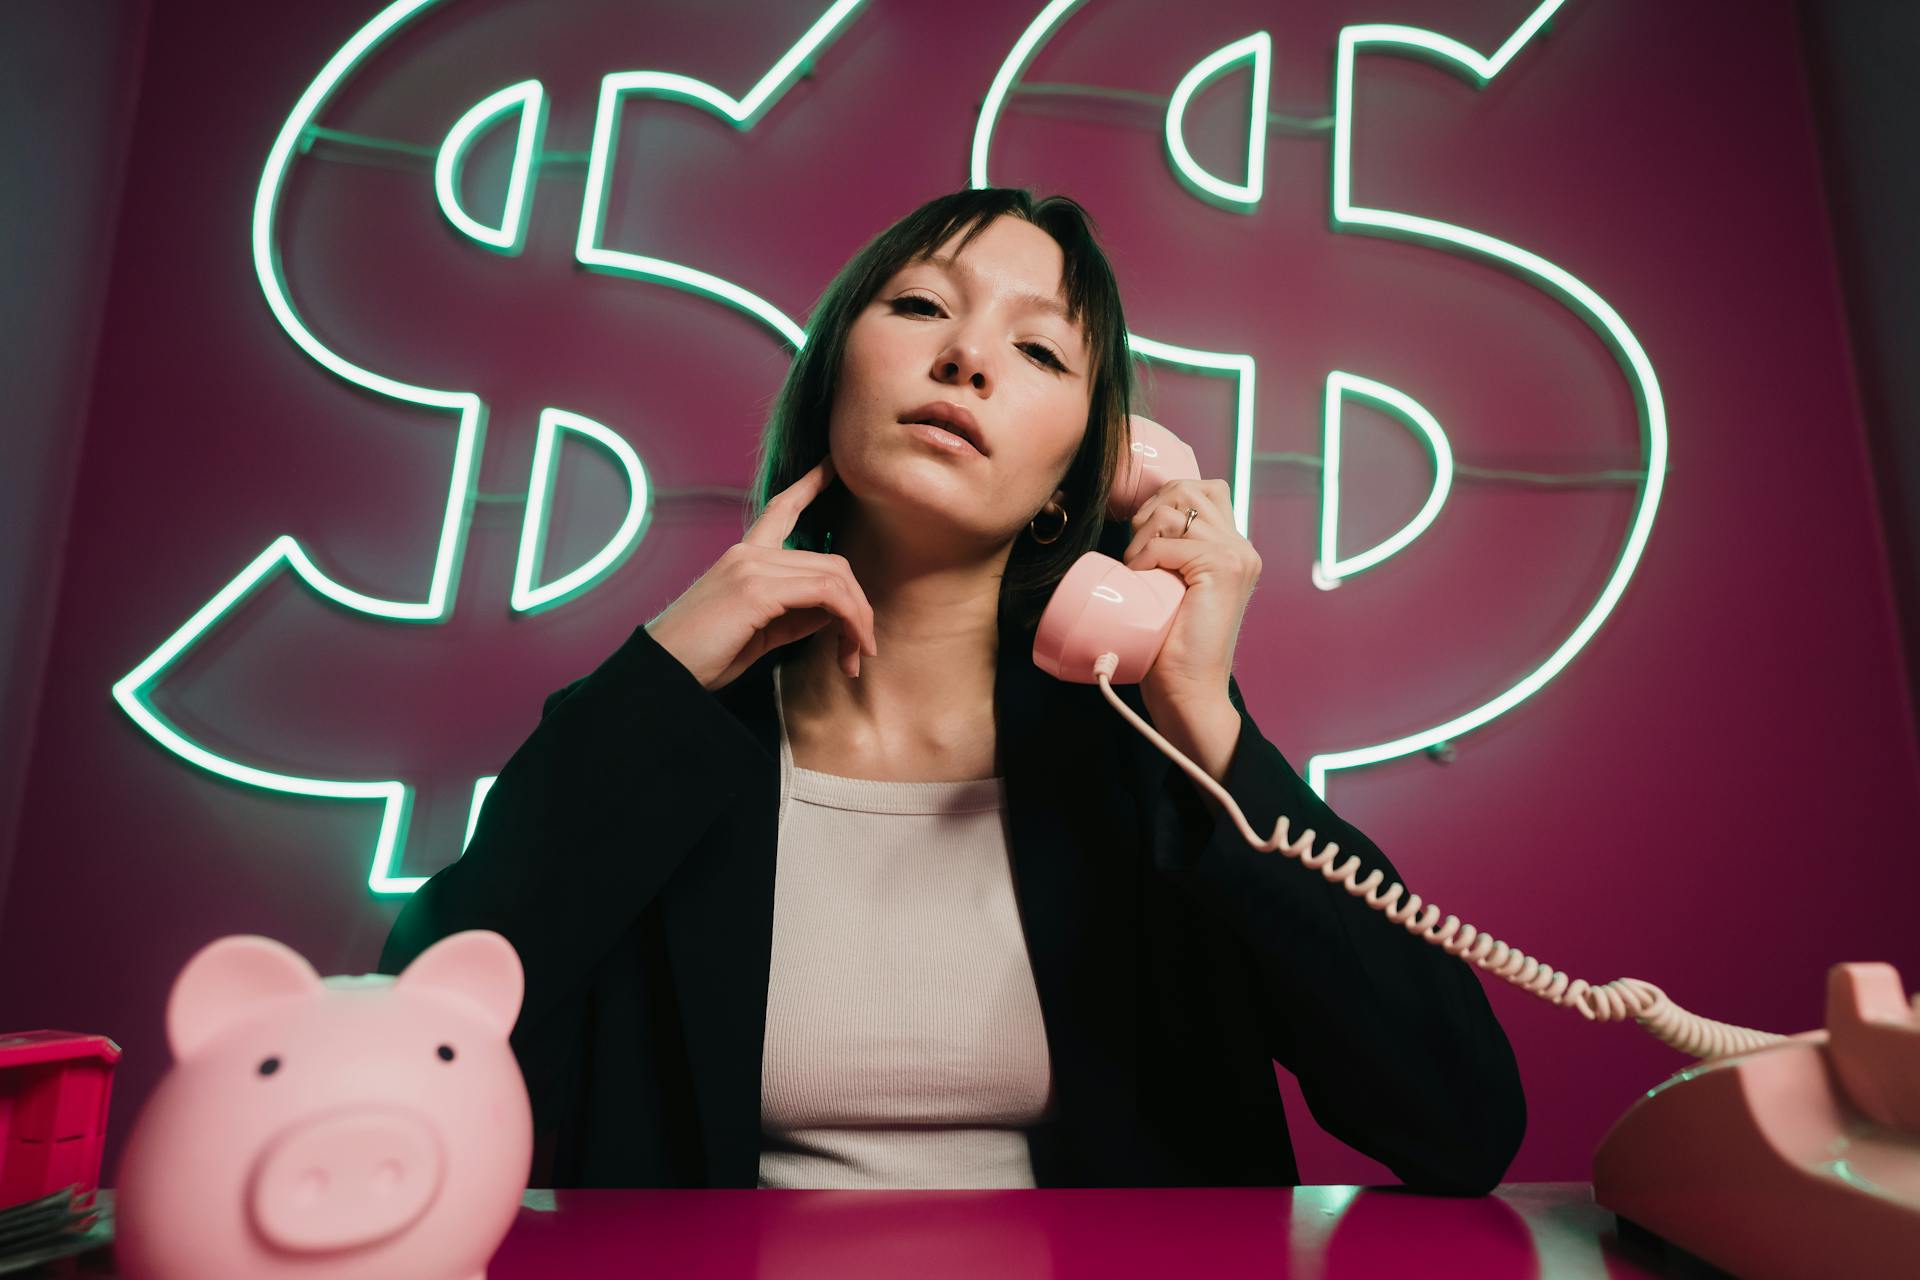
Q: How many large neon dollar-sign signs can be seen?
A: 2